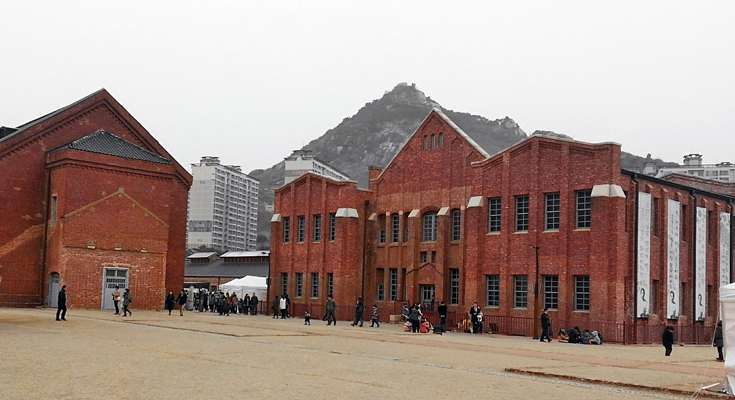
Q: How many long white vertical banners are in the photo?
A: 4